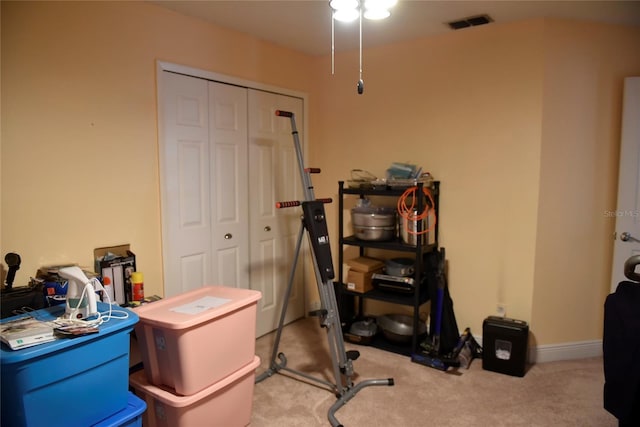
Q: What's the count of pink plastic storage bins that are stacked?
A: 2